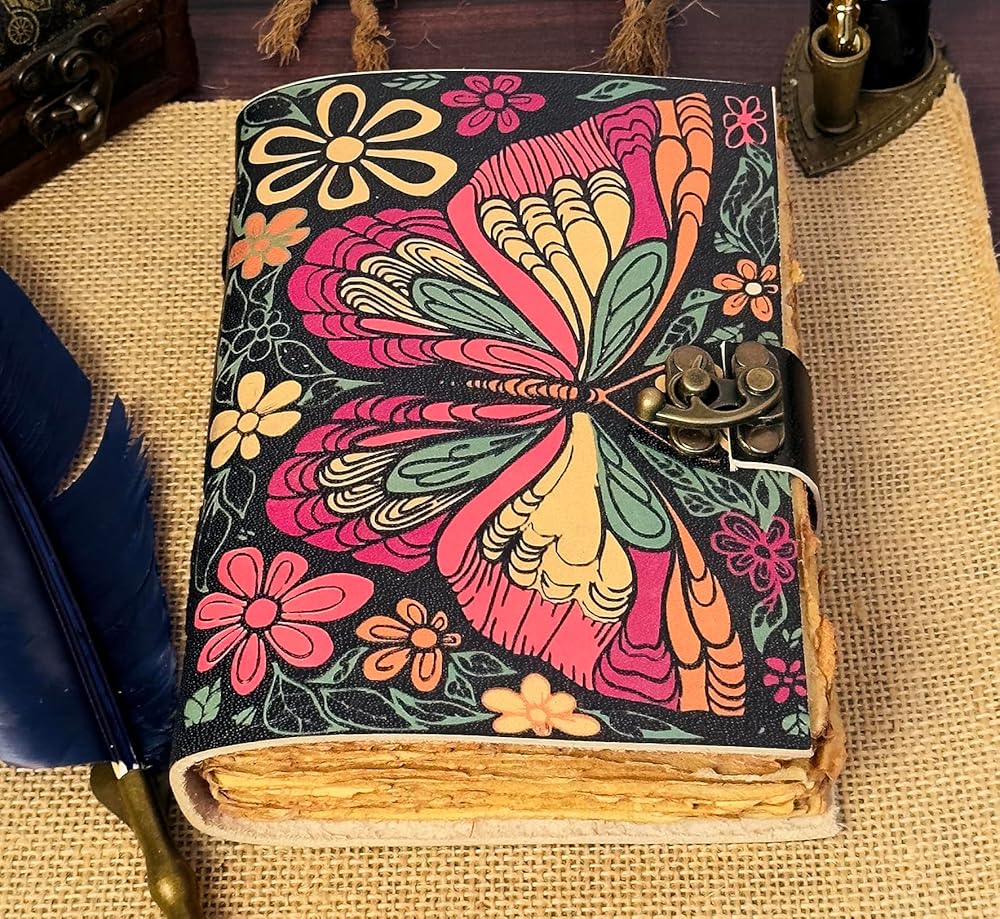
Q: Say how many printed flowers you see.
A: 12